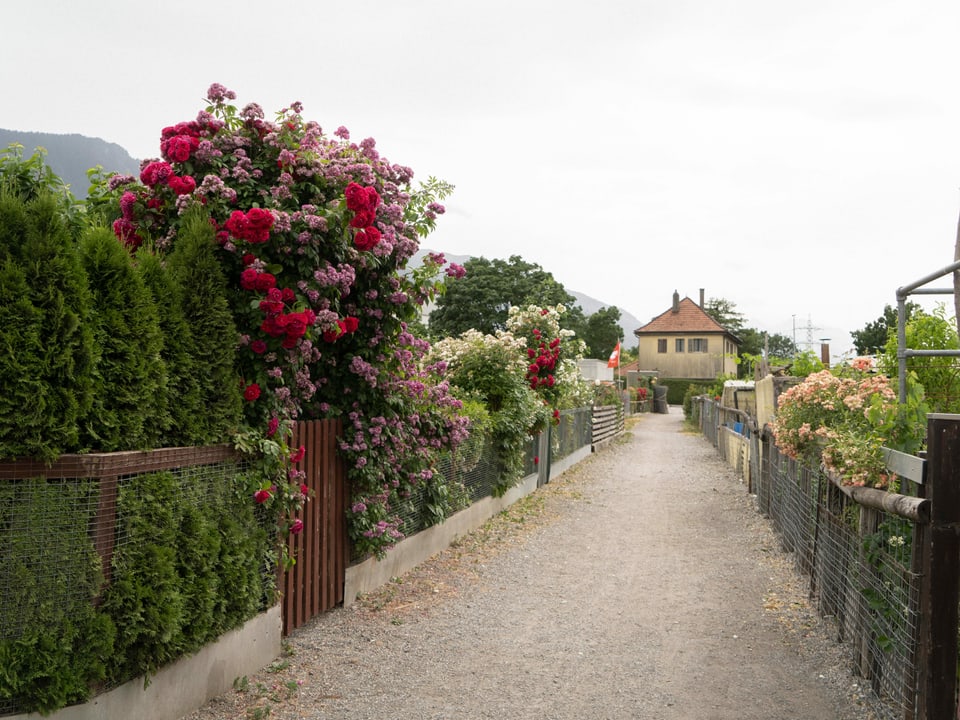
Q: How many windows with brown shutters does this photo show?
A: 2